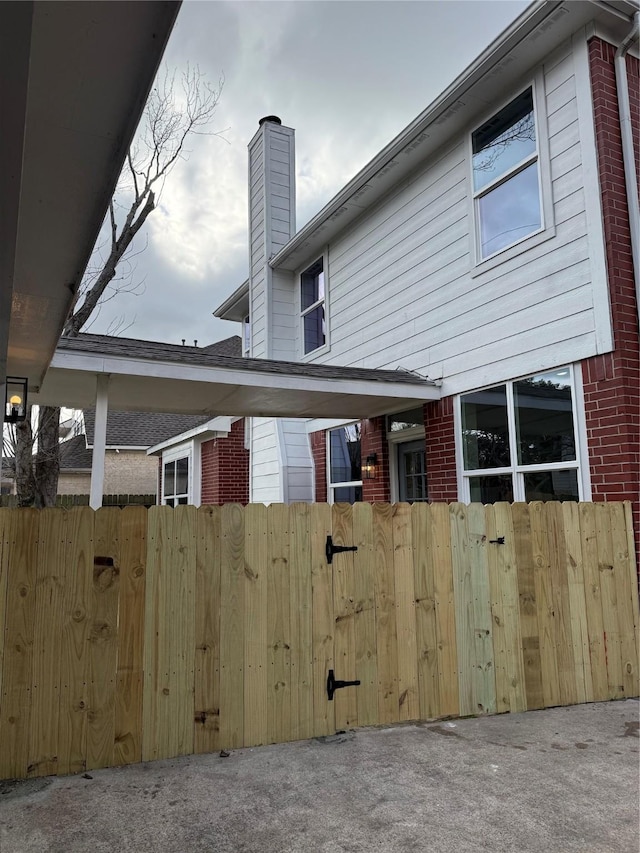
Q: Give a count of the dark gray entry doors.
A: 1